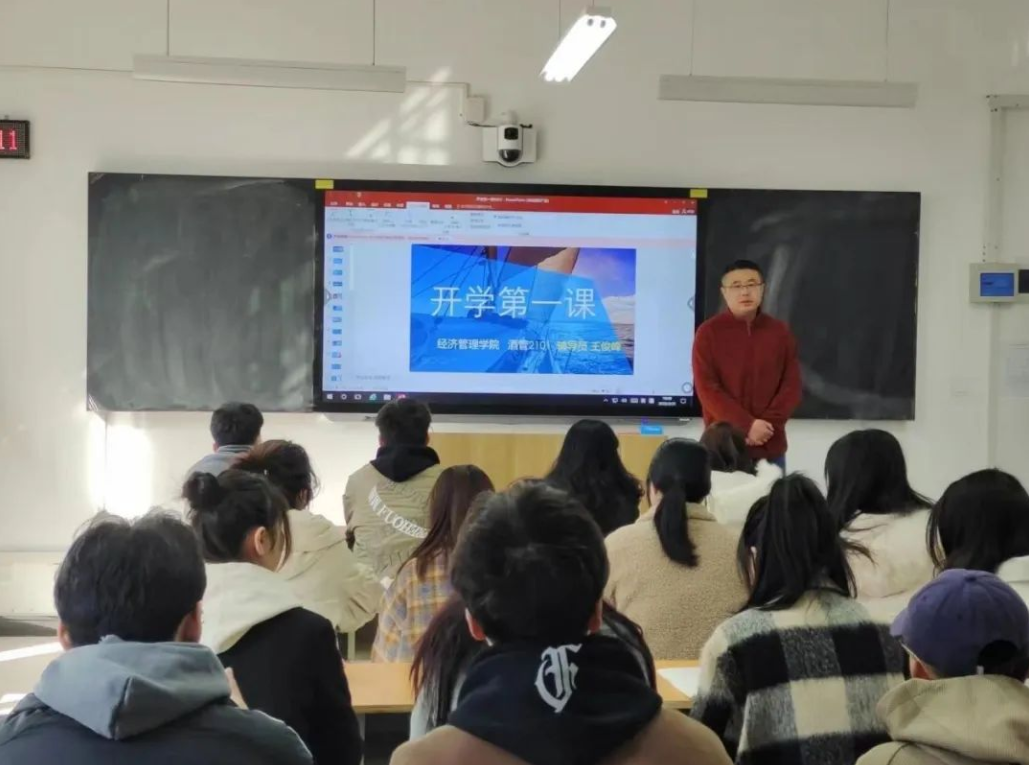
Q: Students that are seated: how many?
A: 15